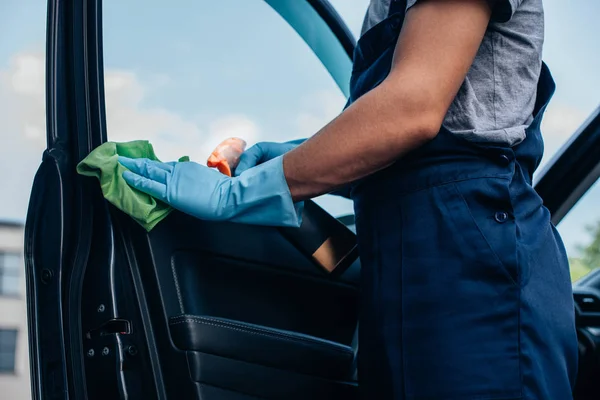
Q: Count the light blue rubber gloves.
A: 2